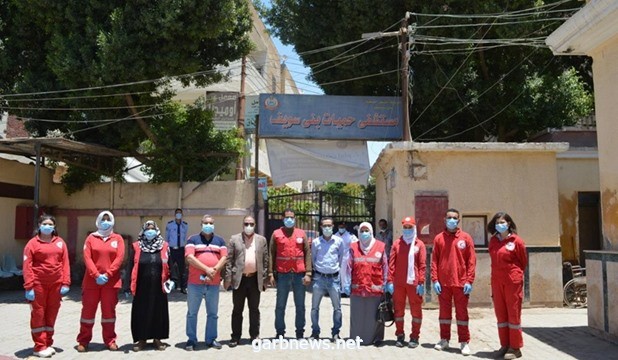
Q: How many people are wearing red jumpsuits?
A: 5